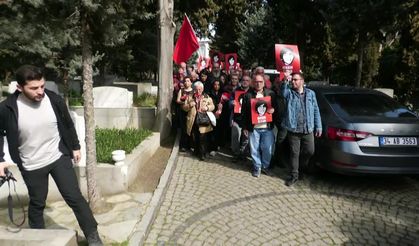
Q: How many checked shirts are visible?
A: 1